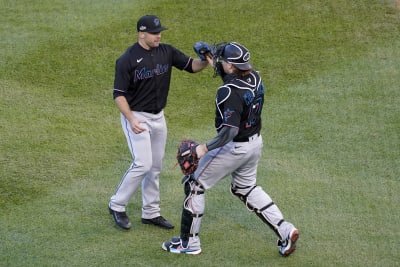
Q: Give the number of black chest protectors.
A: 1